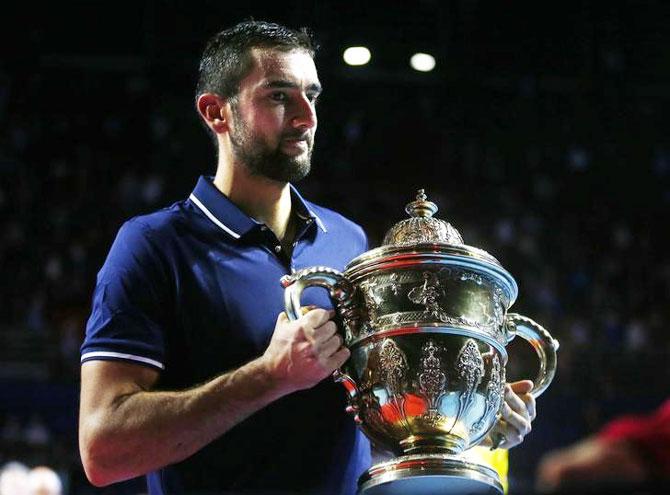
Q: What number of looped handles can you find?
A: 2